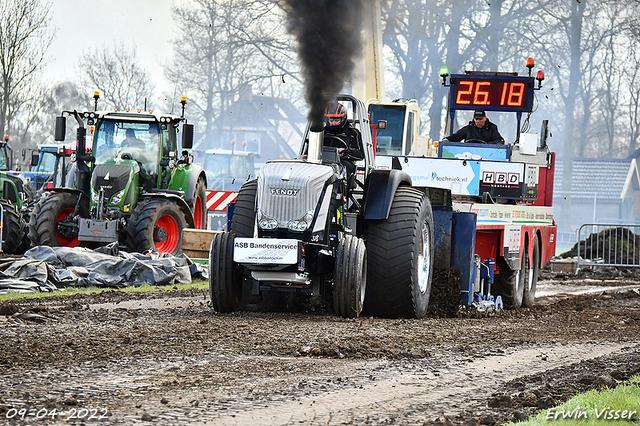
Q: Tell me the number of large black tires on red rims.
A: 3